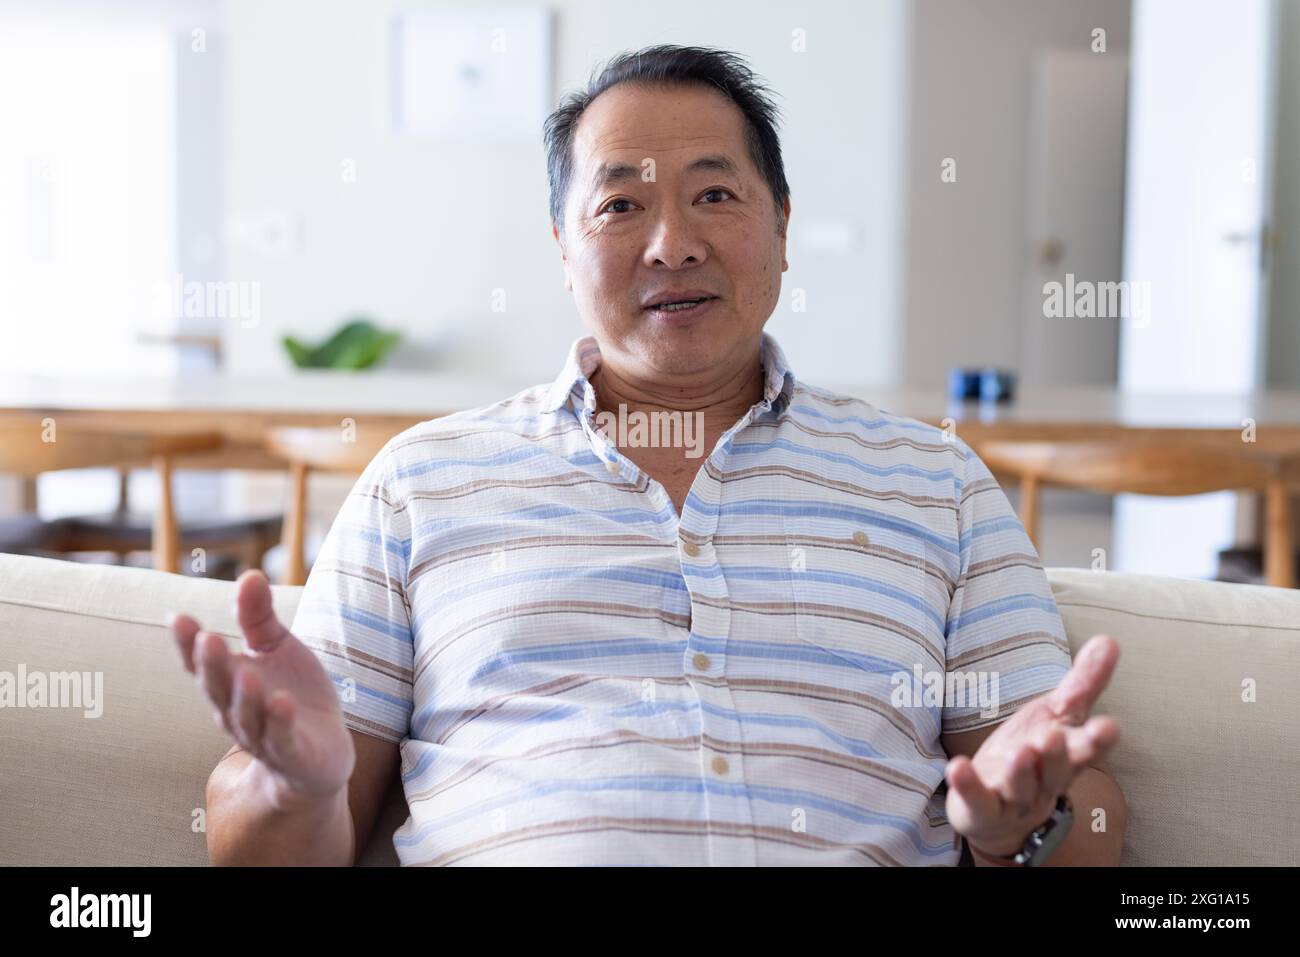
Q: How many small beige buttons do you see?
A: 5